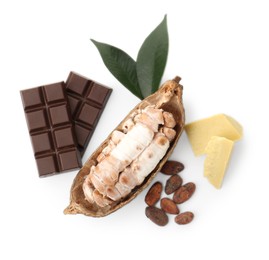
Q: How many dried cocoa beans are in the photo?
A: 7